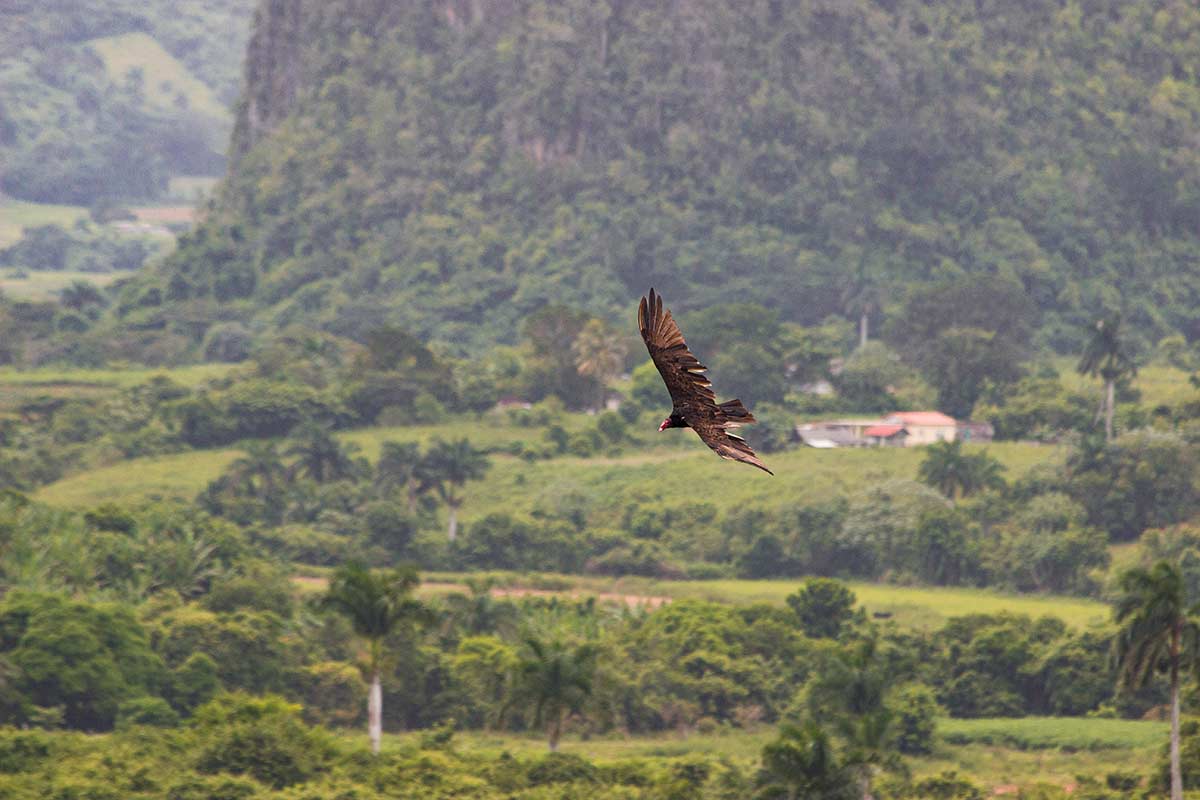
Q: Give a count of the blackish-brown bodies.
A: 1